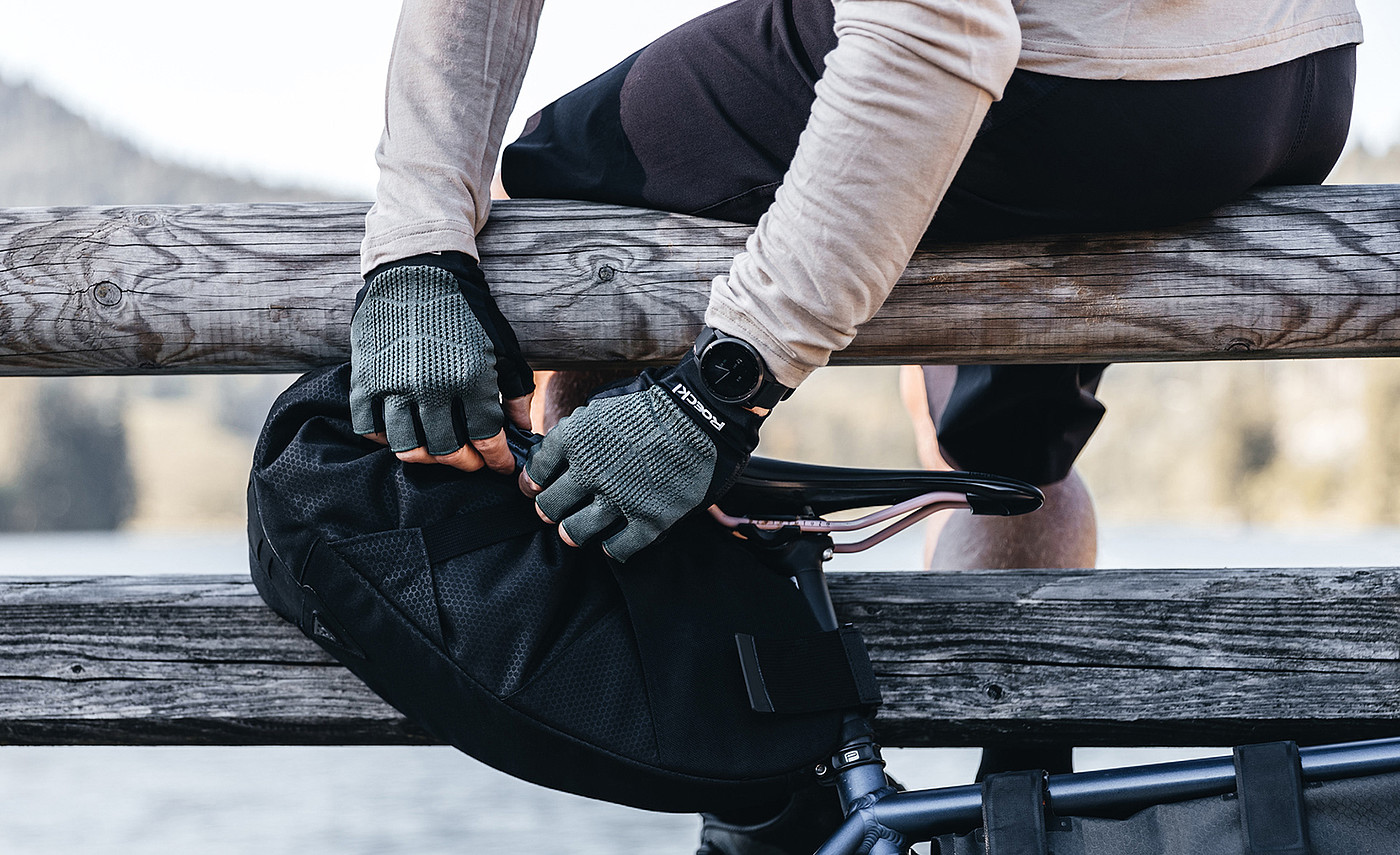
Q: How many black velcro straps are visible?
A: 3